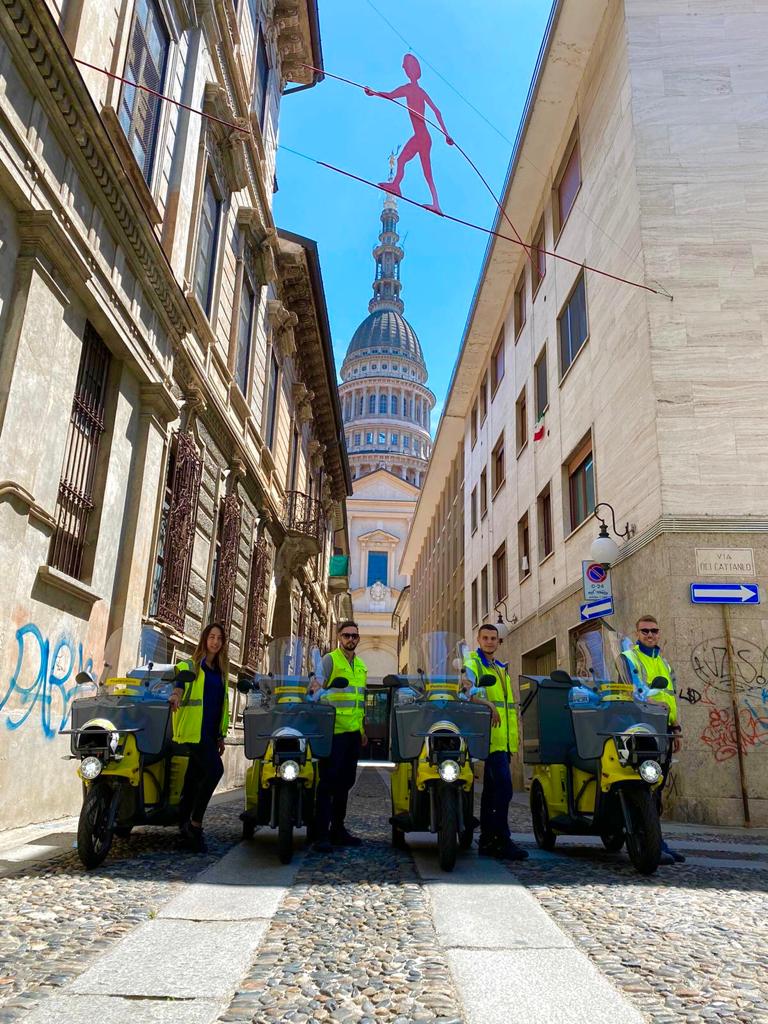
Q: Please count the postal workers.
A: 4